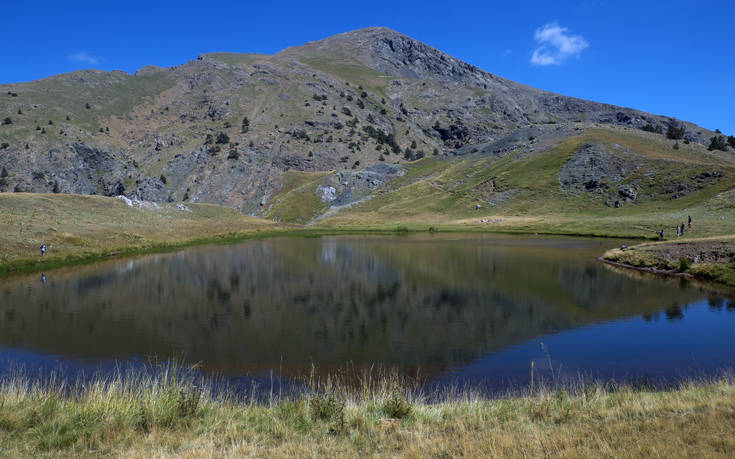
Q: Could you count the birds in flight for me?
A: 0